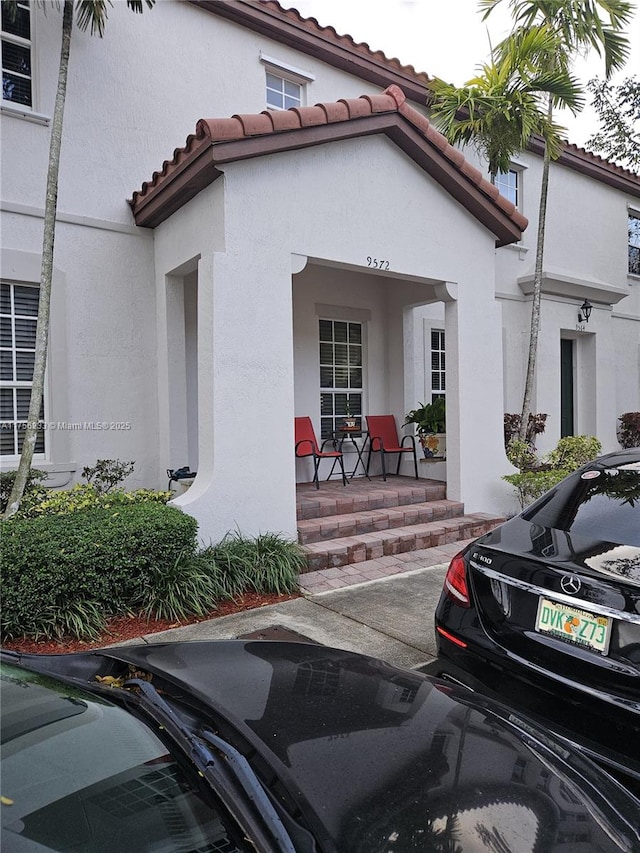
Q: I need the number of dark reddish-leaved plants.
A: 2